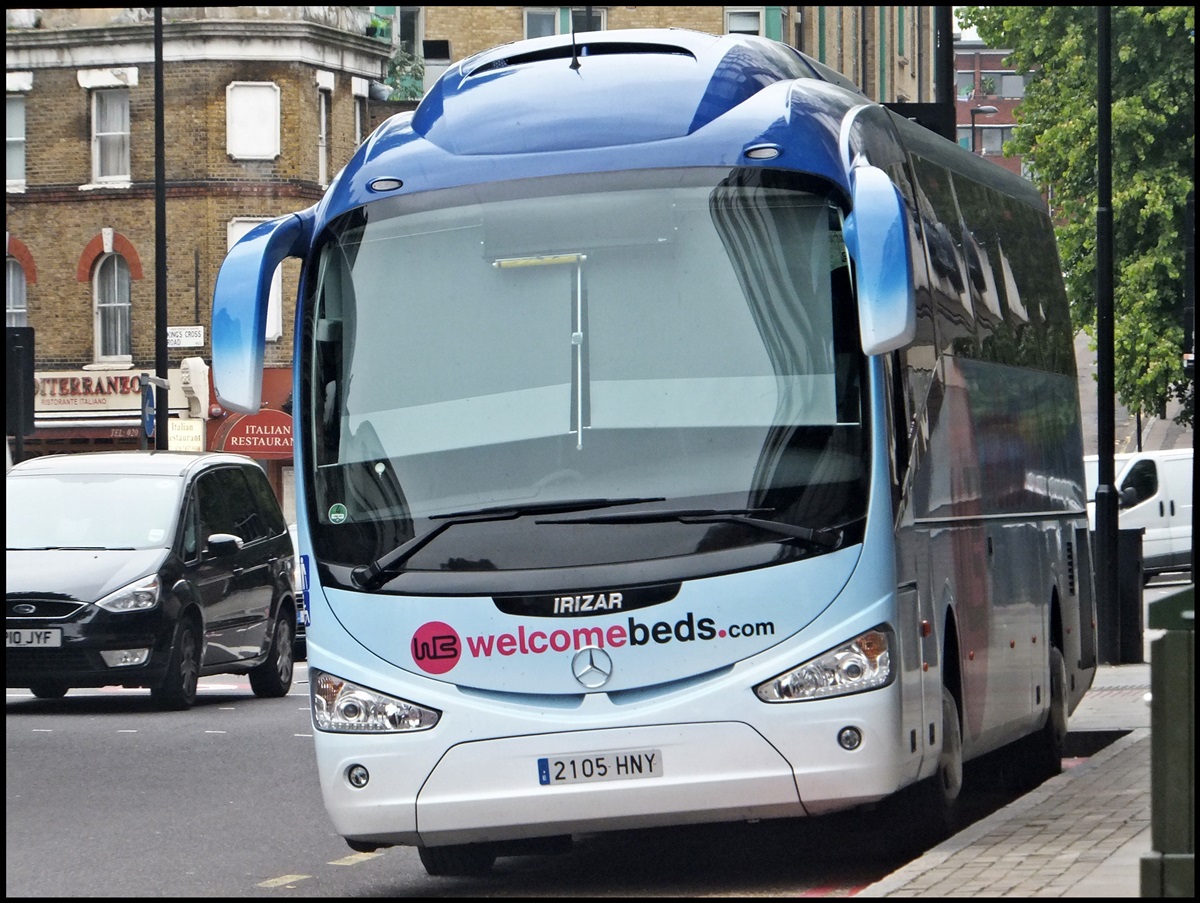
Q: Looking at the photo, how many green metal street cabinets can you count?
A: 1